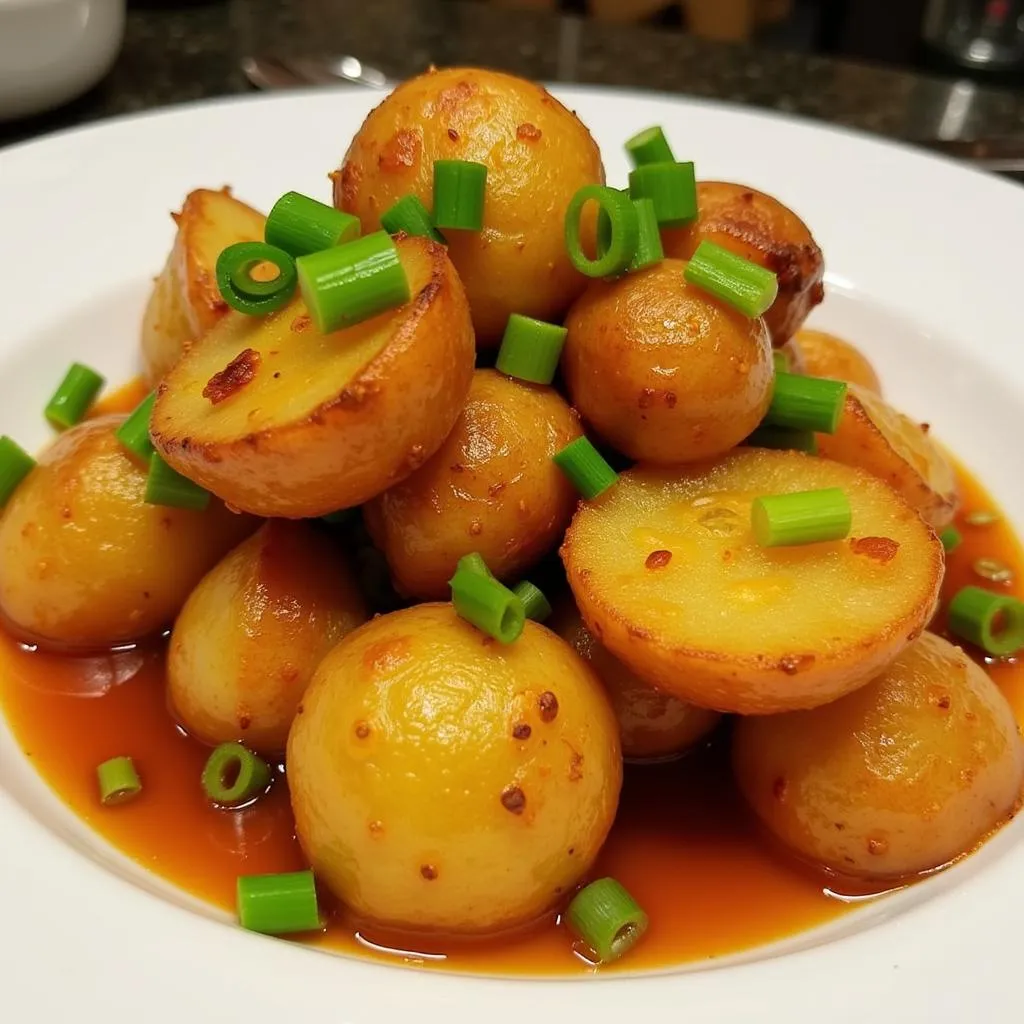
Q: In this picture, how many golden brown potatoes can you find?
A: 14